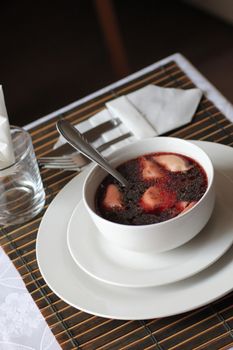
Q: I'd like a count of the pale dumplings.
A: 5